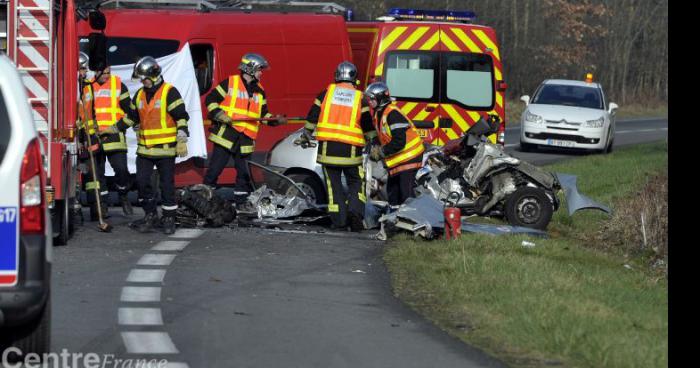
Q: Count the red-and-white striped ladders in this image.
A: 1